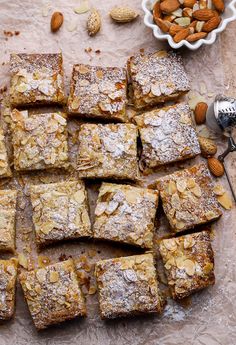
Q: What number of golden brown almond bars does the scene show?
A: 15